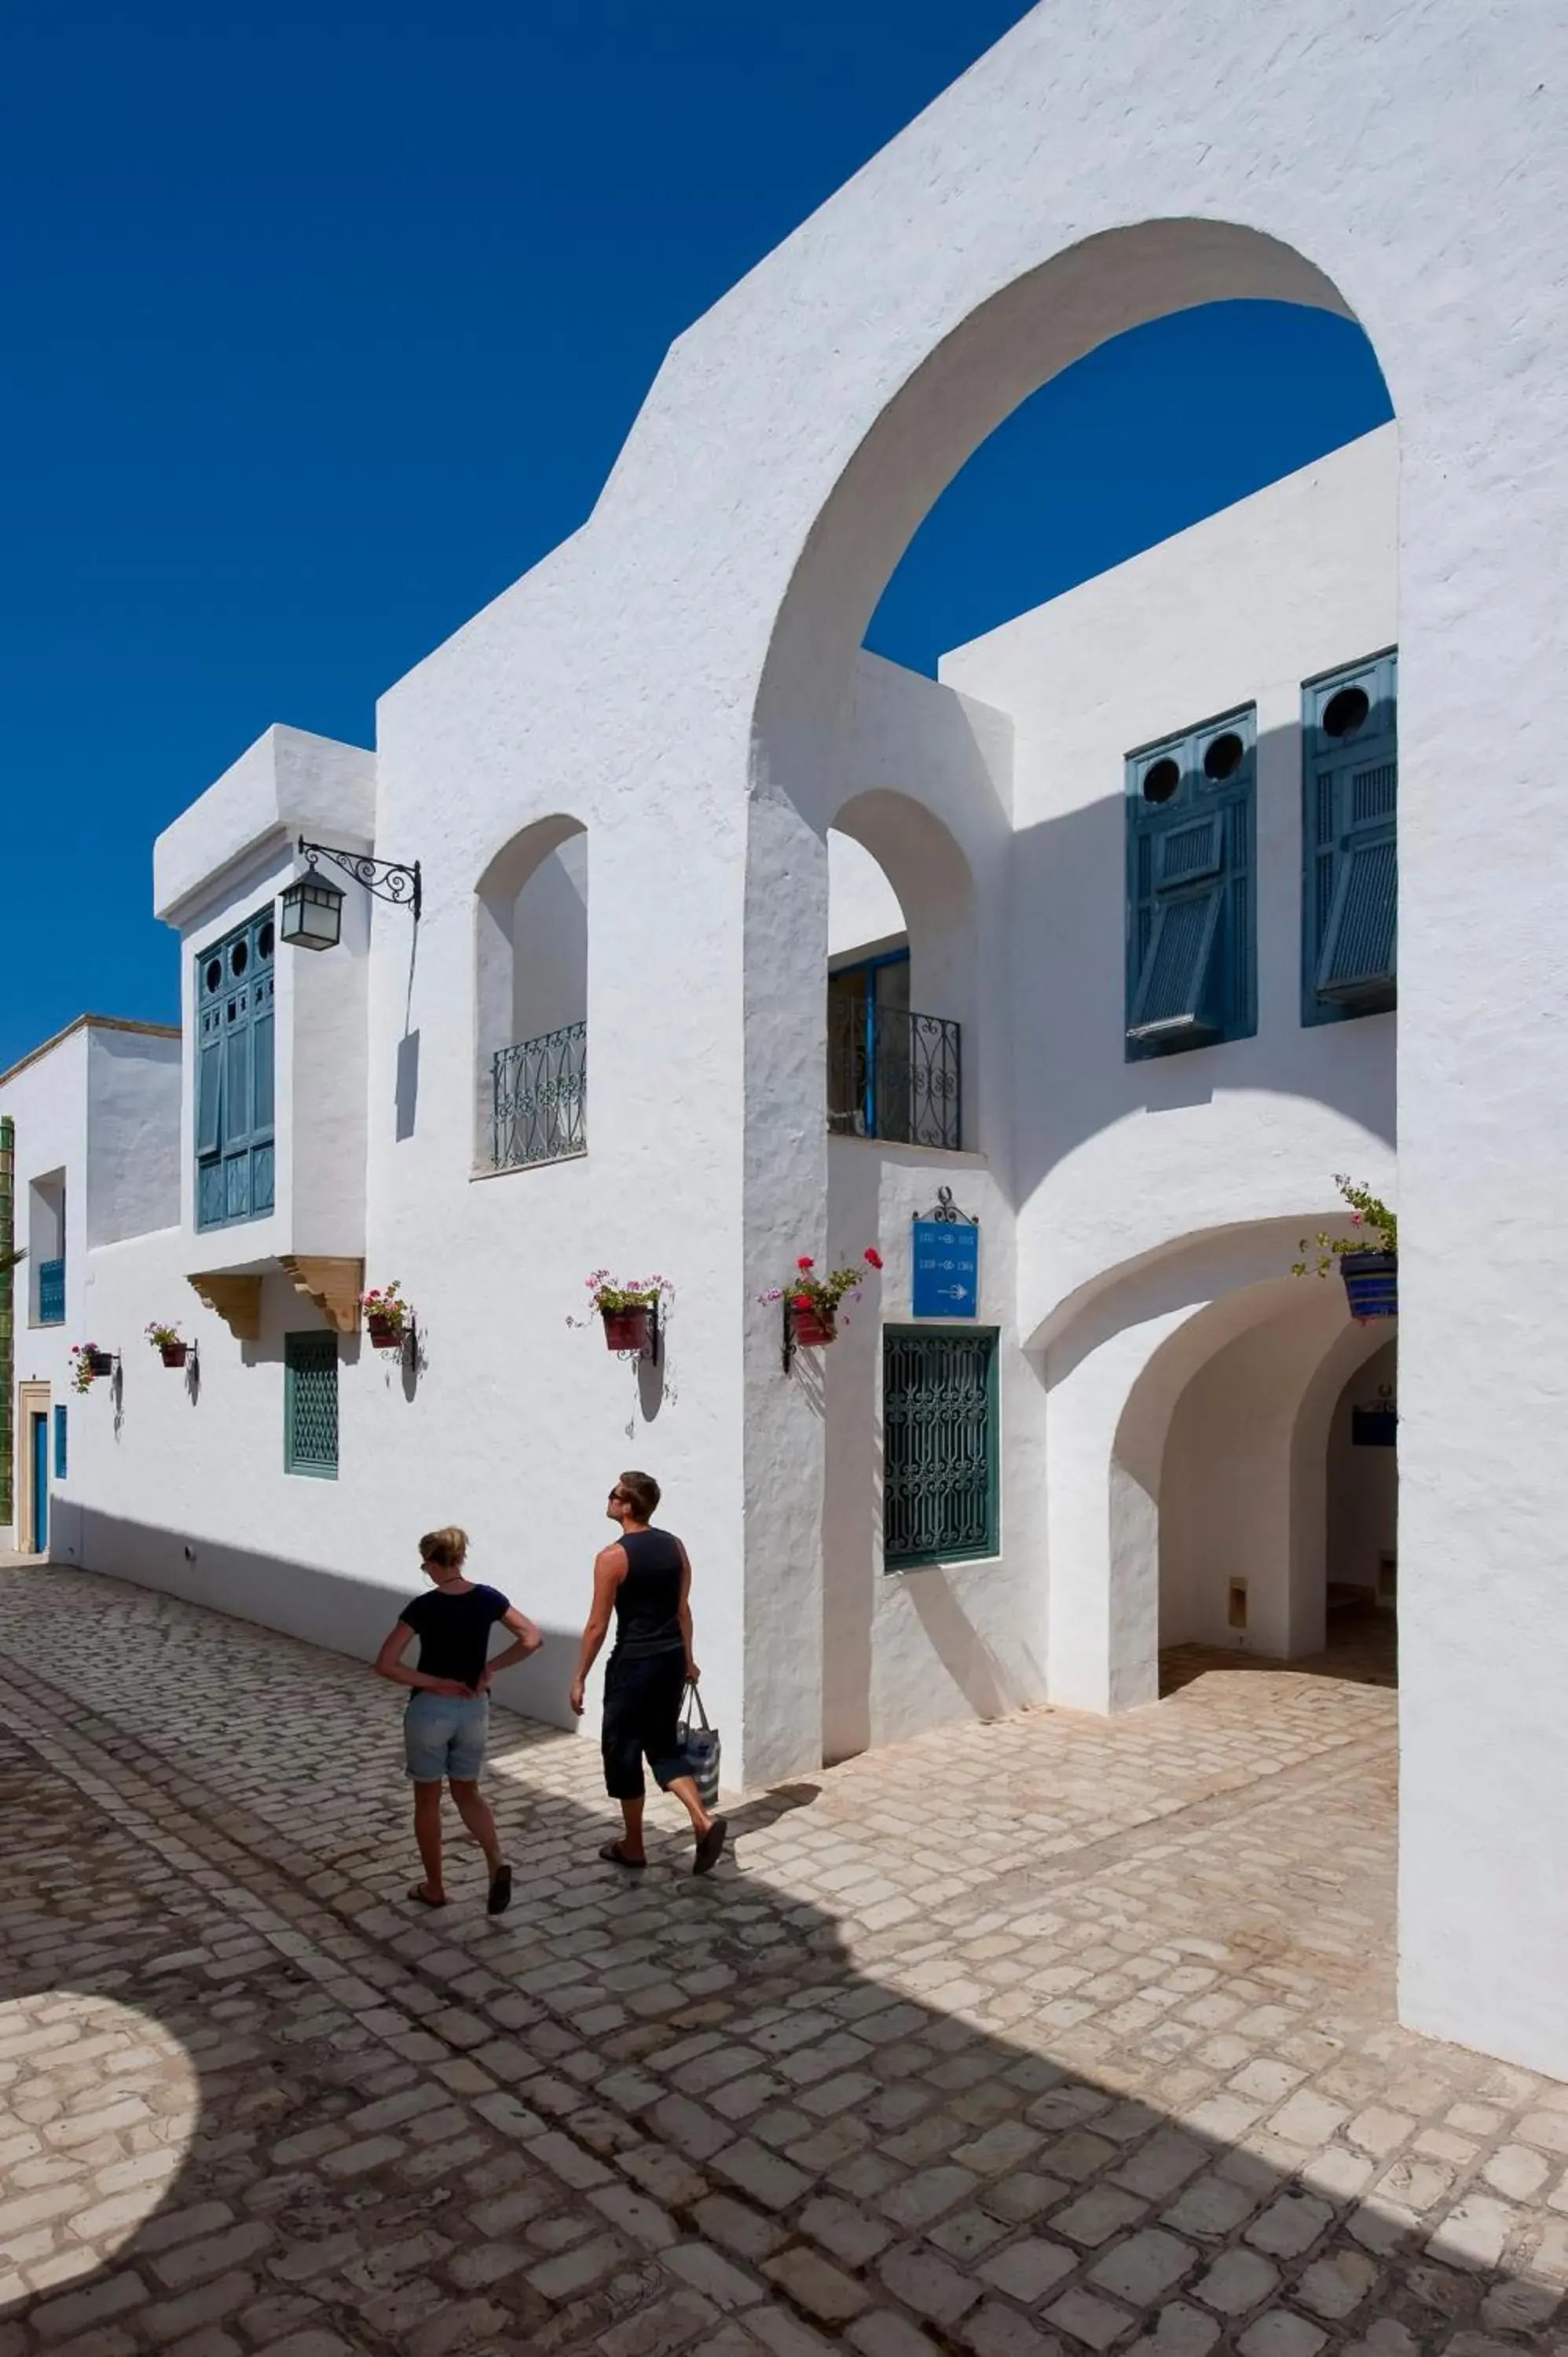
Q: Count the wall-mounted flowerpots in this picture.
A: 6